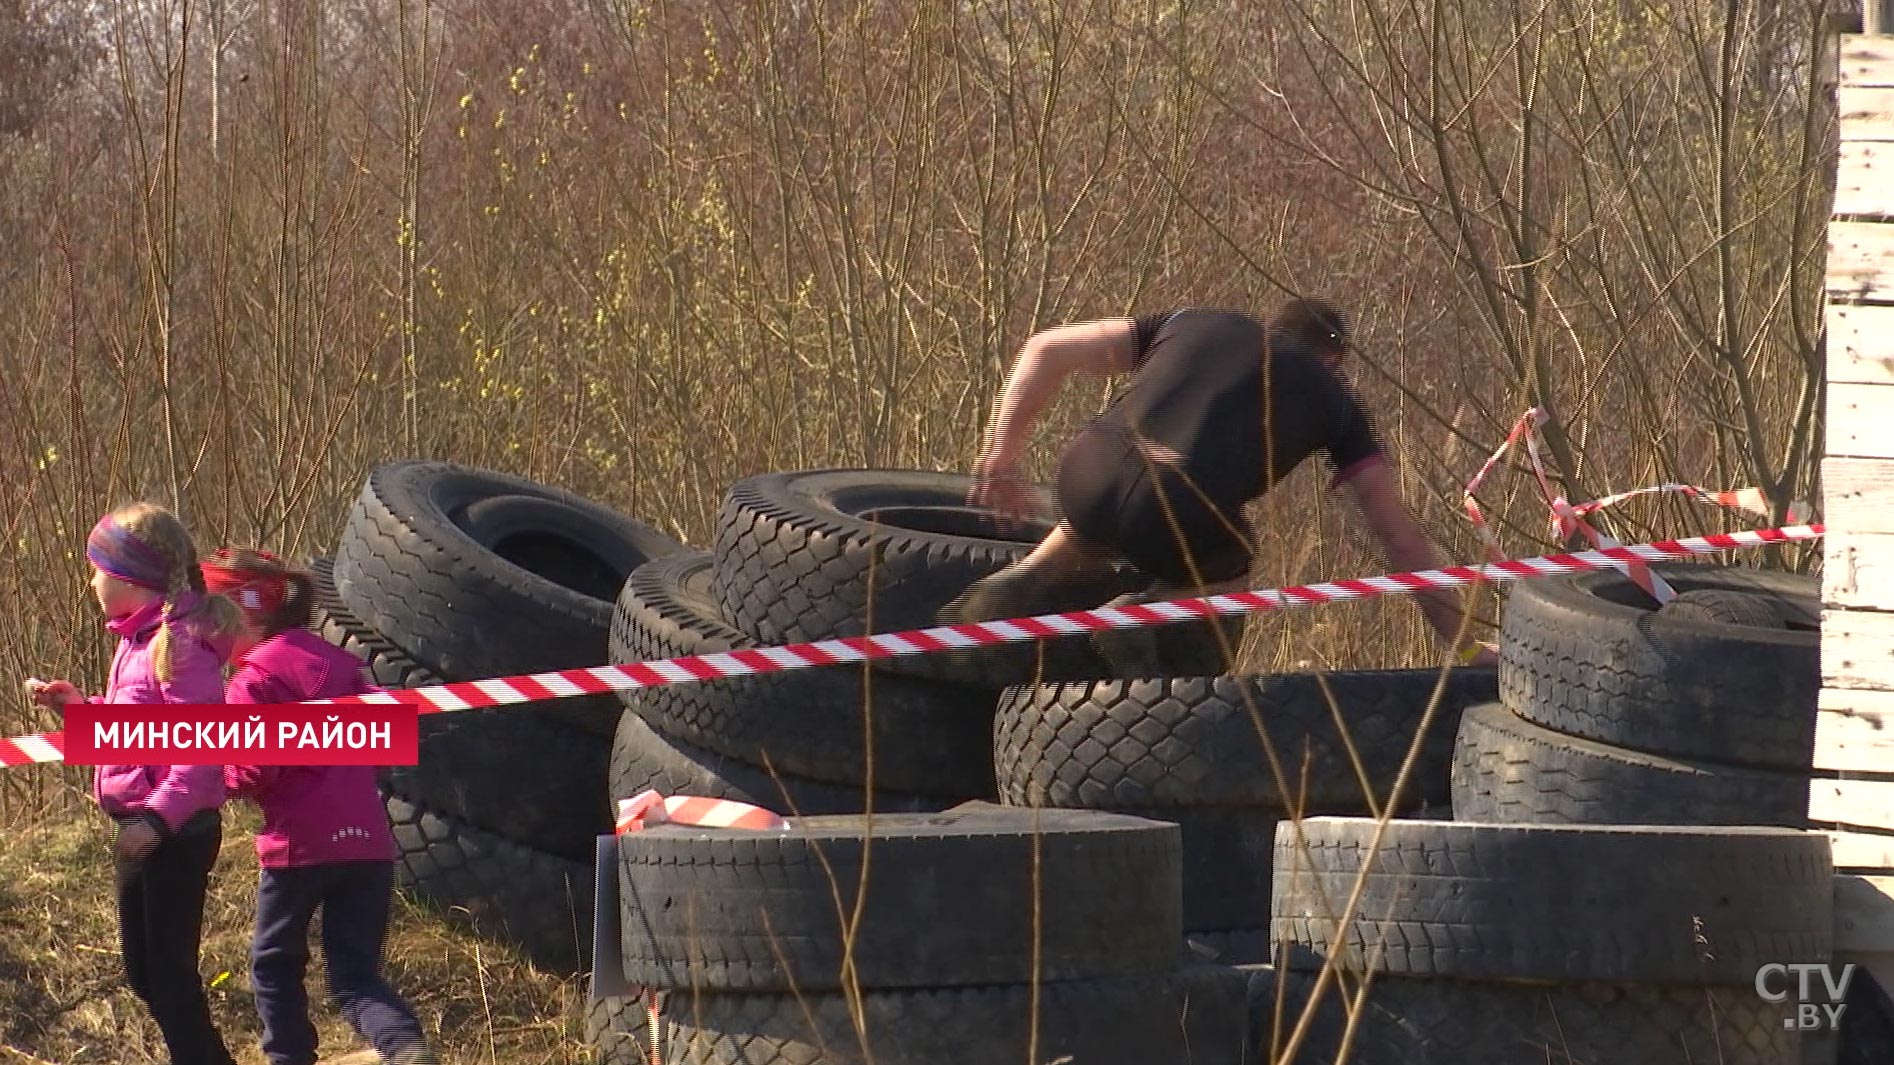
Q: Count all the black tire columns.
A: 6